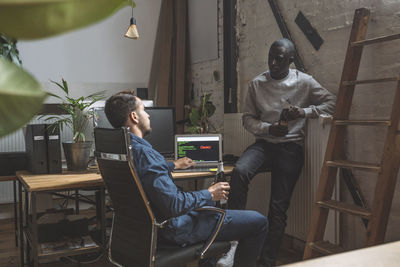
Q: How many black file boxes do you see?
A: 2